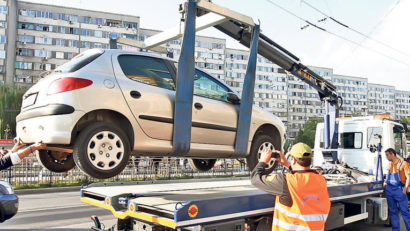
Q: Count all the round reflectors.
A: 3